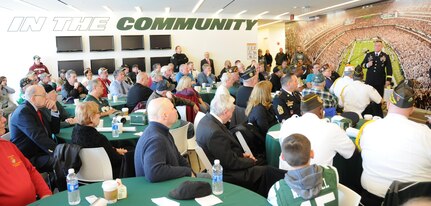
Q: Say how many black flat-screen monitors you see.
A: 8